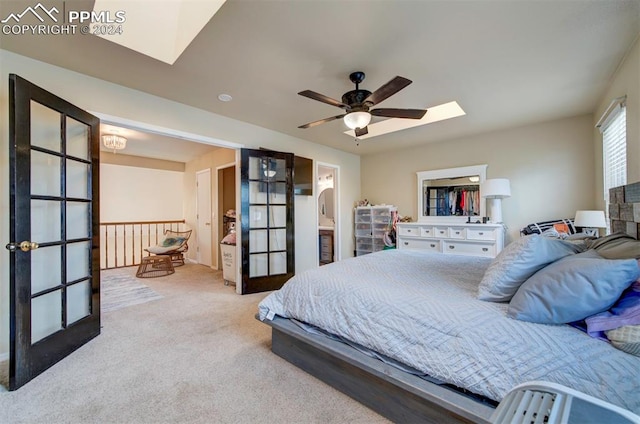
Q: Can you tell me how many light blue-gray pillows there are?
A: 2